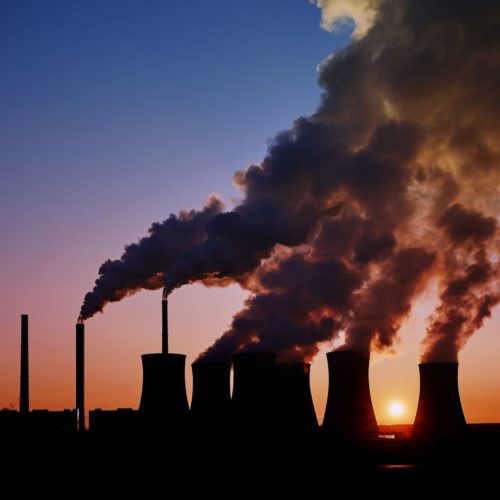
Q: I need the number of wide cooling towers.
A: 6